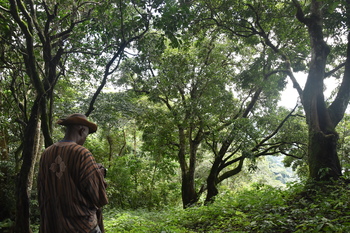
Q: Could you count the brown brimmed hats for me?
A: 1